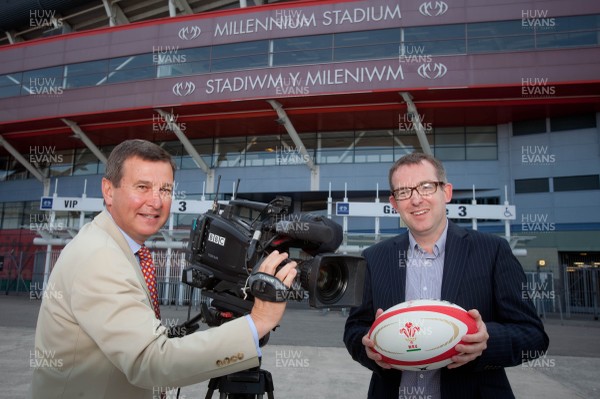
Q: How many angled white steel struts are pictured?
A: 5